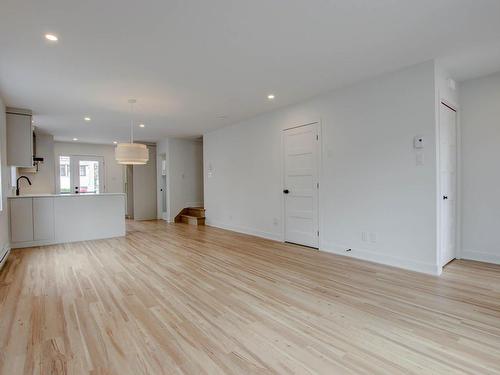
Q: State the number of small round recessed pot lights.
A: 6